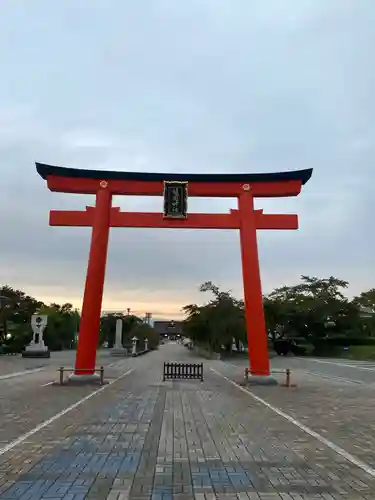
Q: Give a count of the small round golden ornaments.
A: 2